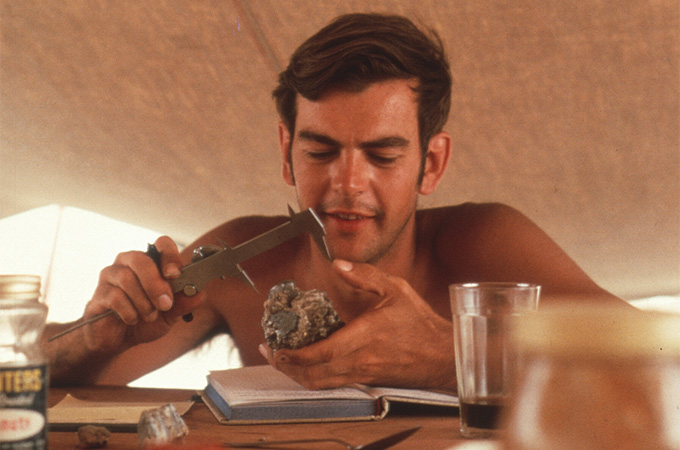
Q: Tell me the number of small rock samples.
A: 2